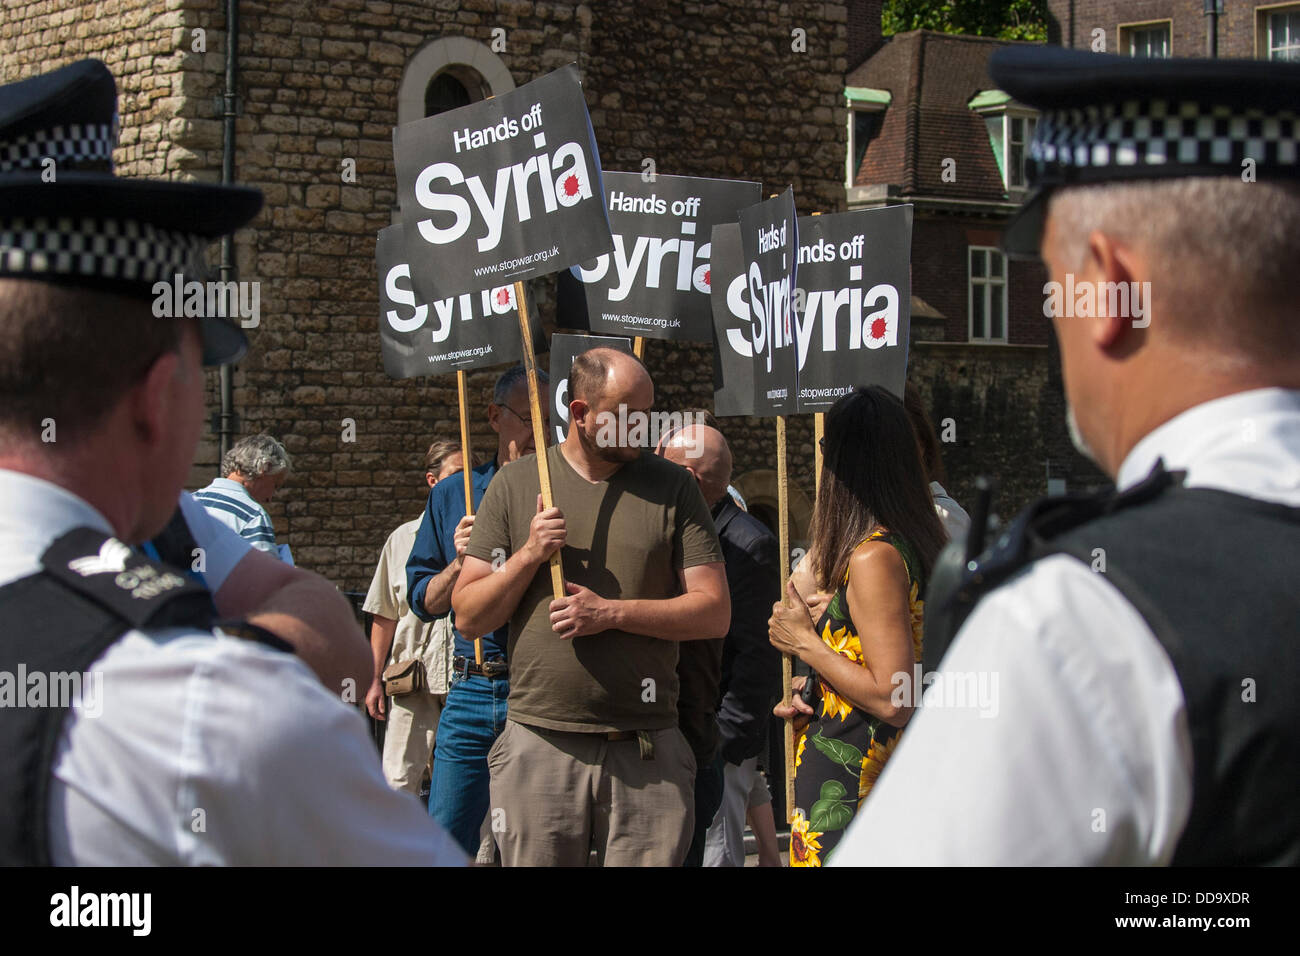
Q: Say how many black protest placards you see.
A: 6